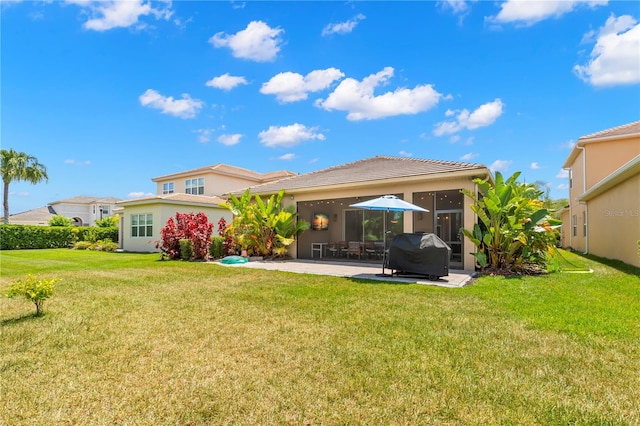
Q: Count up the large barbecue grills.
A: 1